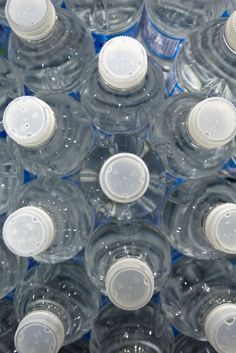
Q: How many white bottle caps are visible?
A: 11